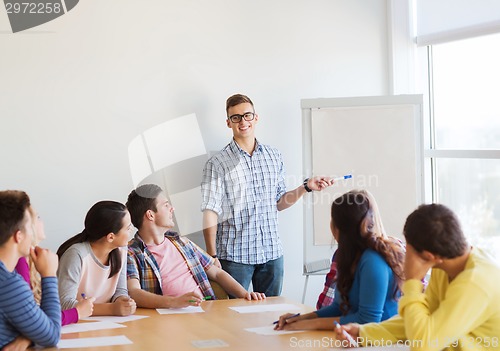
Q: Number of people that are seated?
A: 7